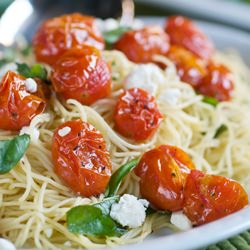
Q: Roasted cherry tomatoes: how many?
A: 11